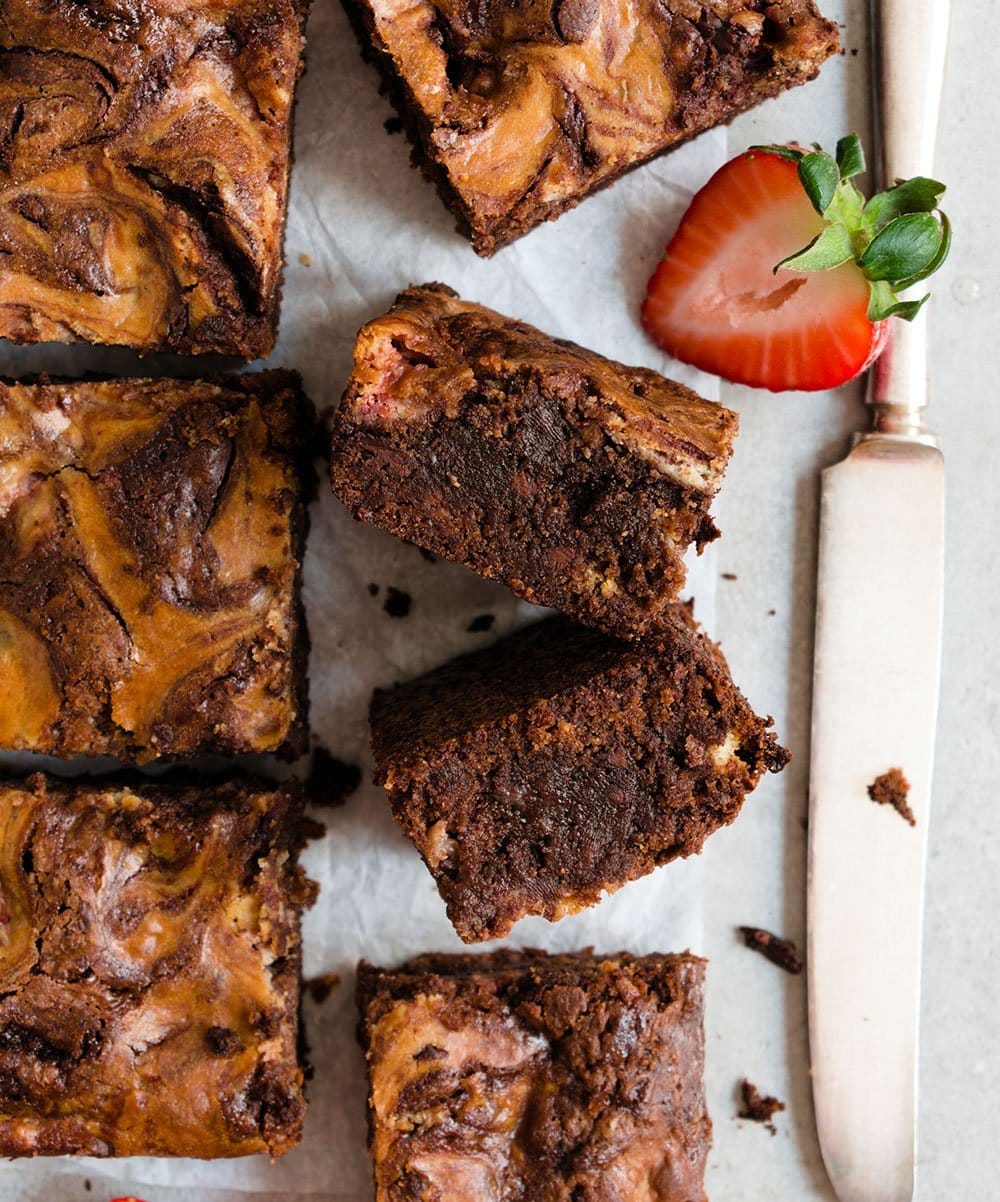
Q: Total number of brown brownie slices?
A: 7